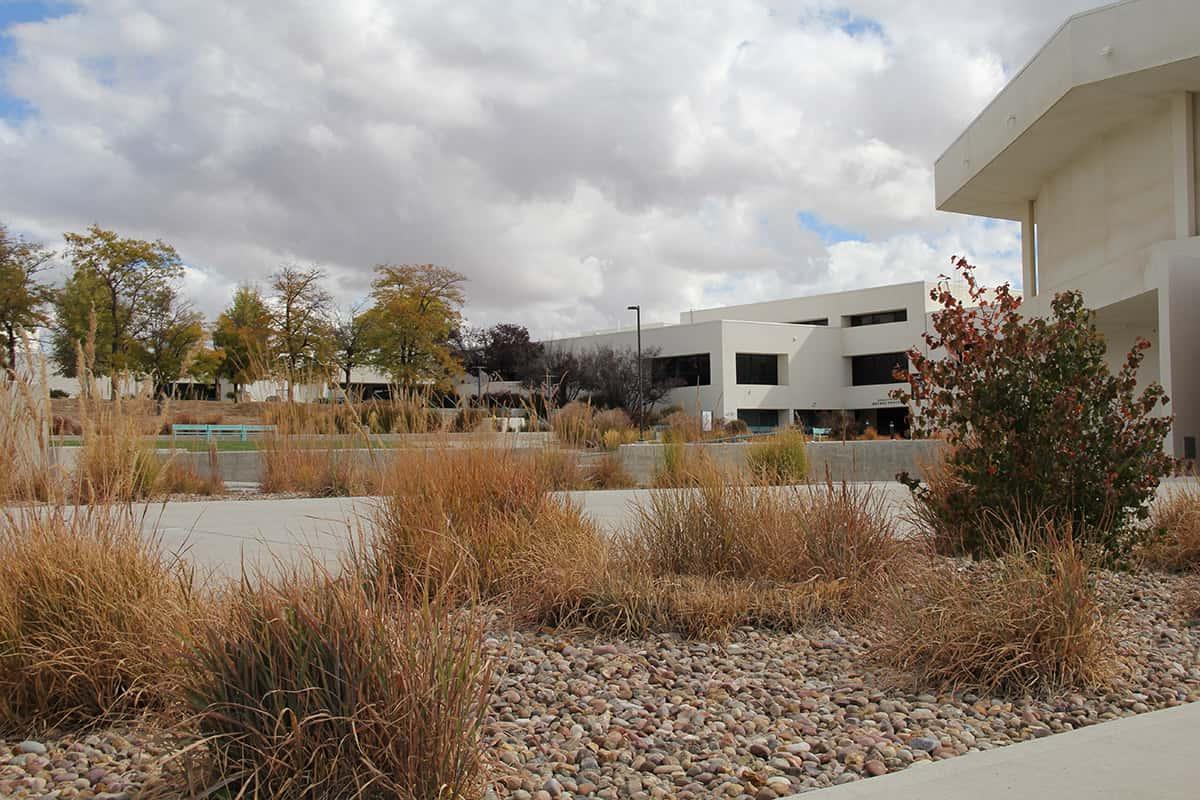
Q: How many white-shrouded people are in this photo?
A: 0